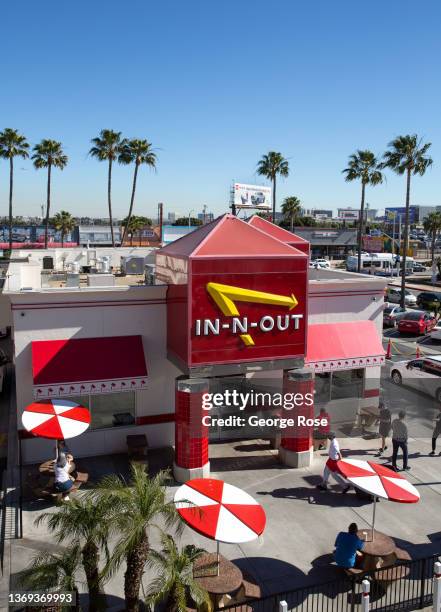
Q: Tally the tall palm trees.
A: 7